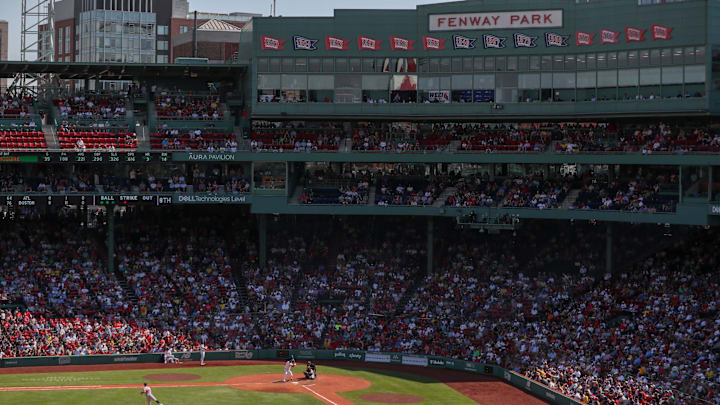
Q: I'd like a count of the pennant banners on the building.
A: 14